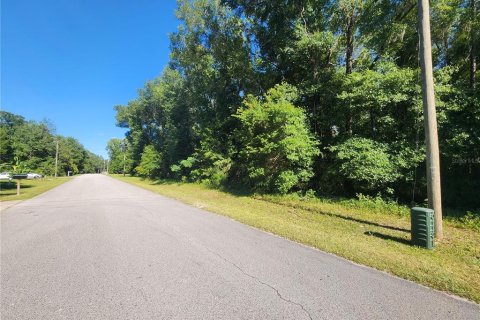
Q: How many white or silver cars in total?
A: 2